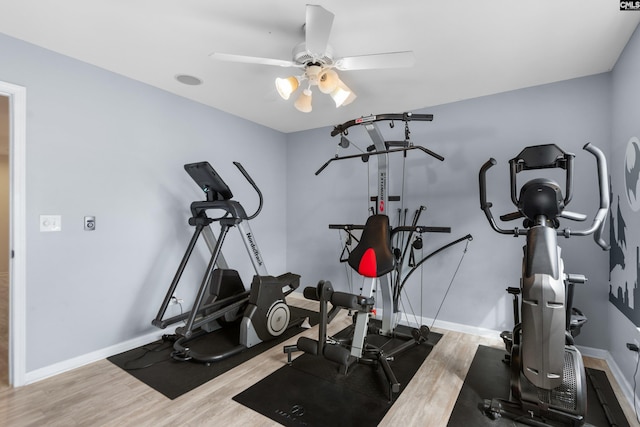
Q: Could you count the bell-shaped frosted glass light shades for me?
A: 4